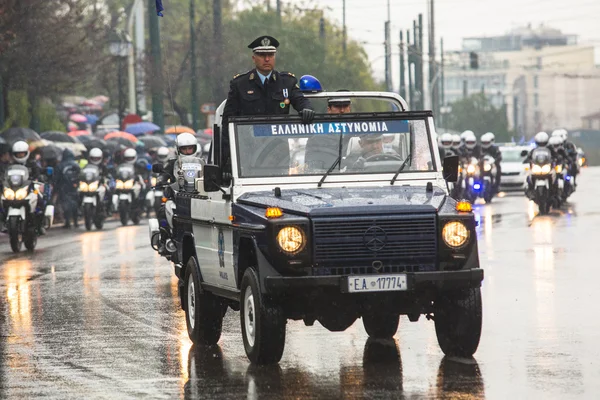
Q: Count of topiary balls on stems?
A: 0